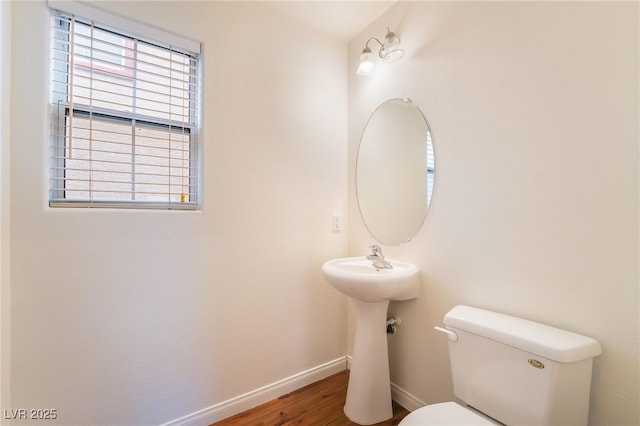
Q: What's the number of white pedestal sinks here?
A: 1